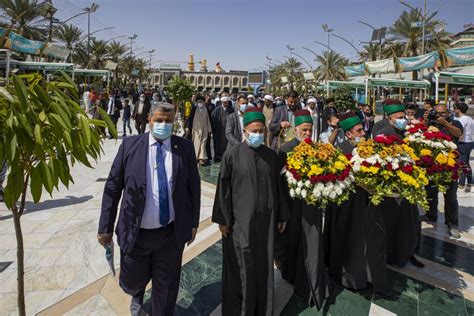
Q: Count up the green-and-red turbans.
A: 4